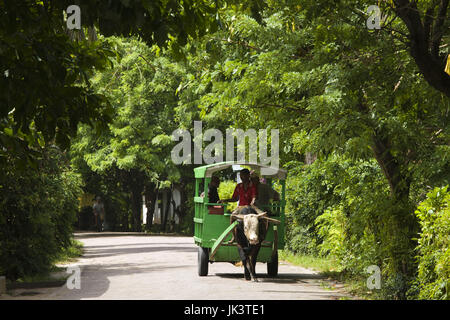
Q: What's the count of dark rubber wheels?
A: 2